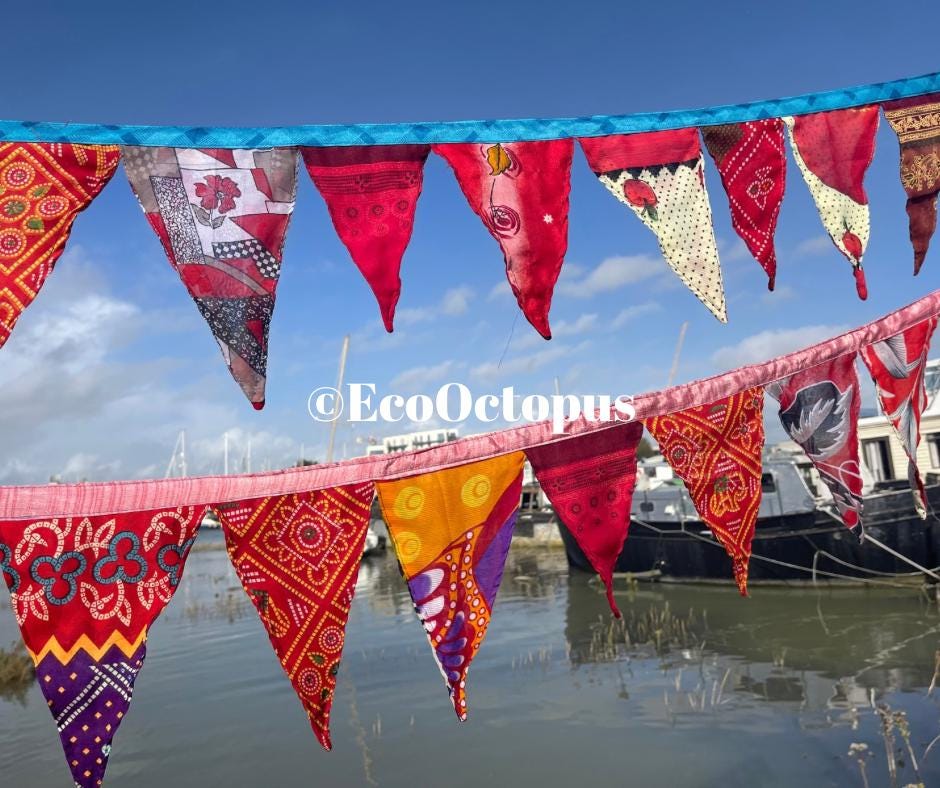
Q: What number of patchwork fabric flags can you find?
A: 15